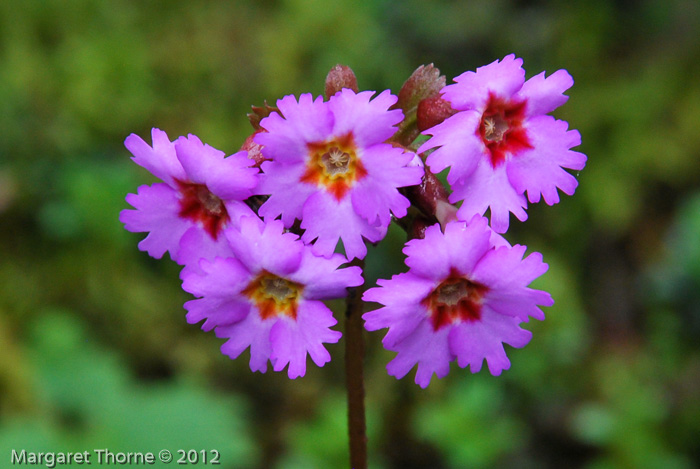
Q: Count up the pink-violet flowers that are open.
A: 5